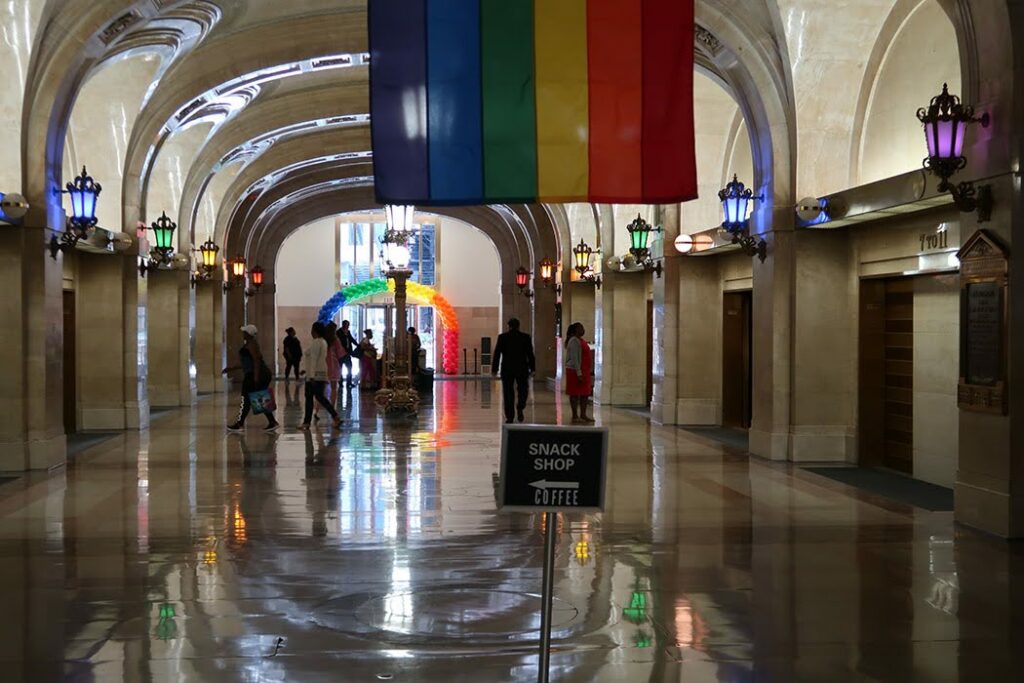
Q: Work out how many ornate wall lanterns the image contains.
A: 11